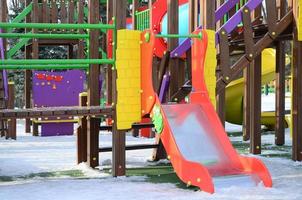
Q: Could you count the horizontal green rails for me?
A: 5